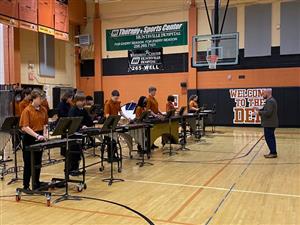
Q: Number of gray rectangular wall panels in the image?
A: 4